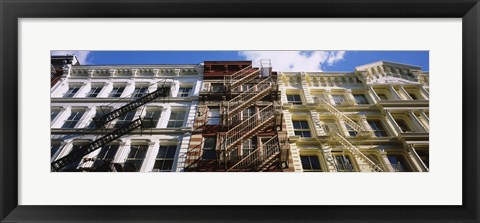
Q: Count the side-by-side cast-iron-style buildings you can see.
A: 3